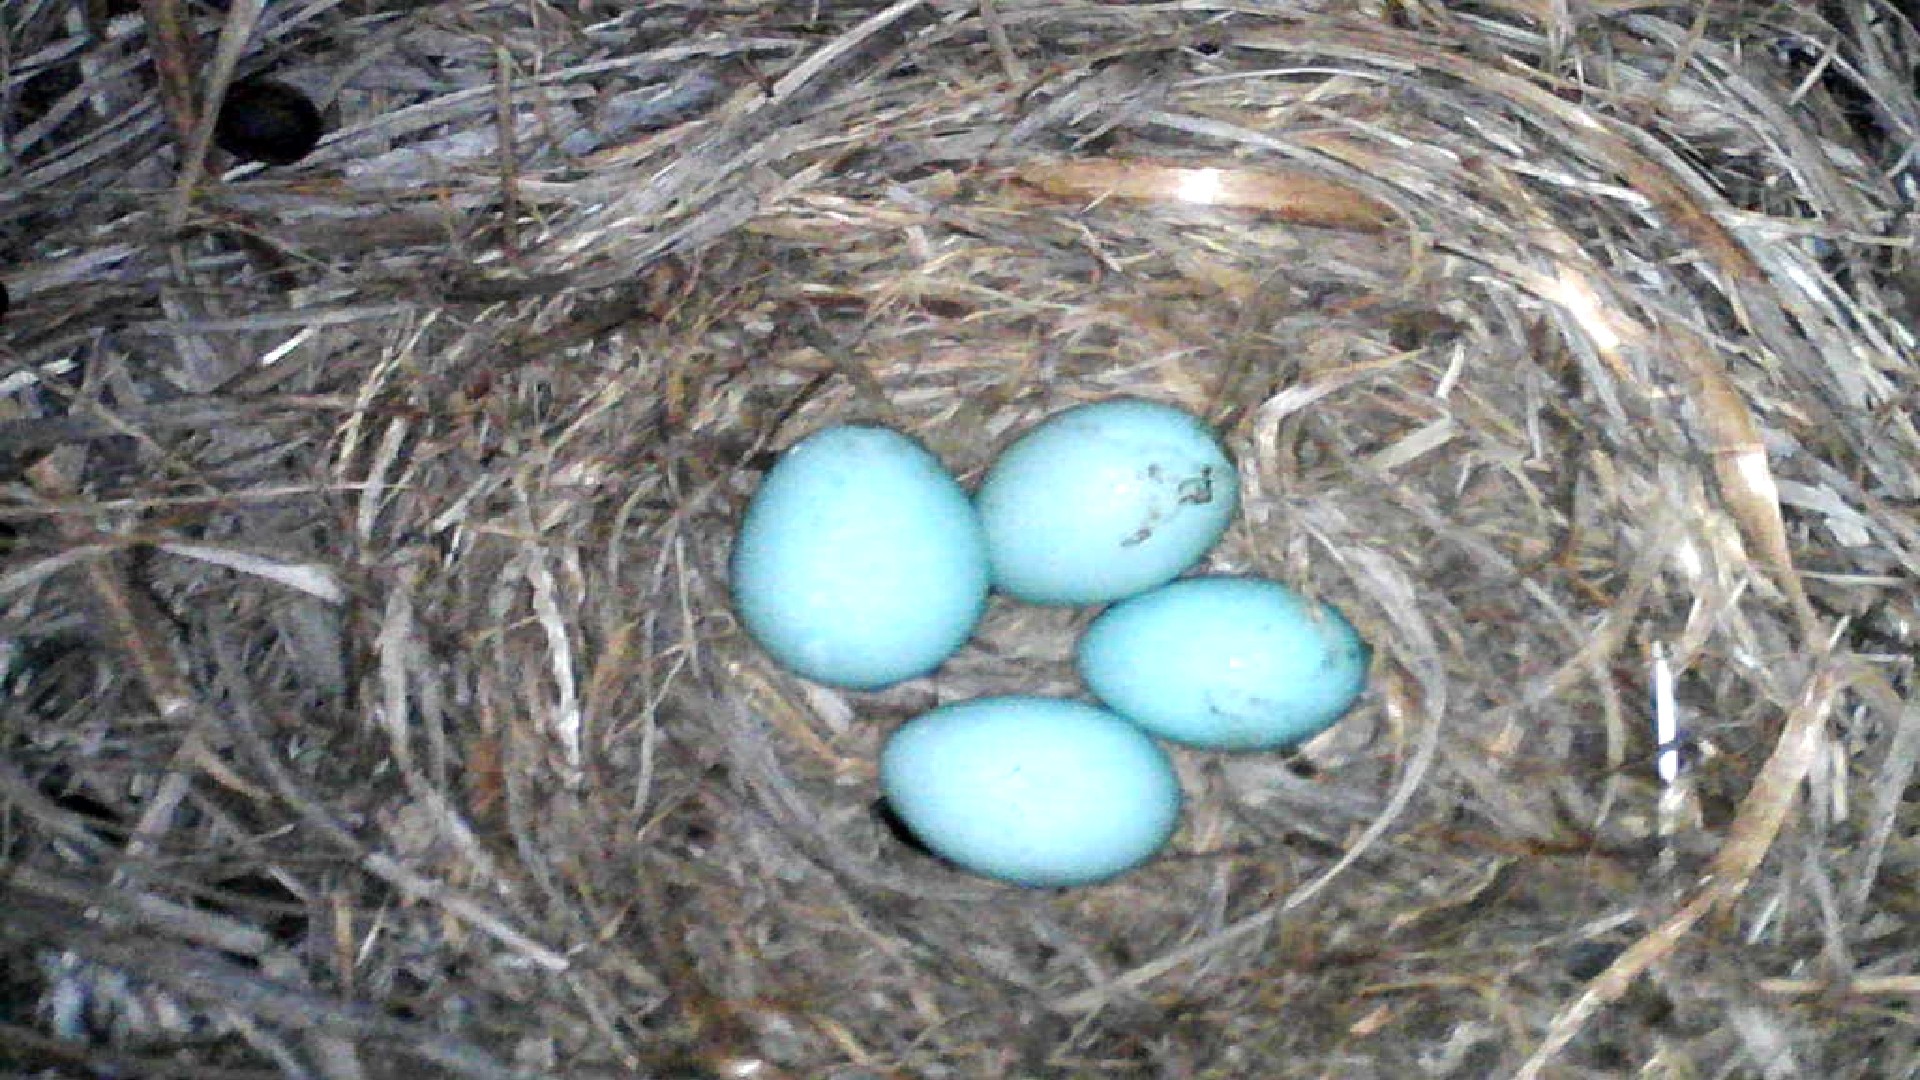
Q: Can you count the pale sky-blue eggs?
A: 4